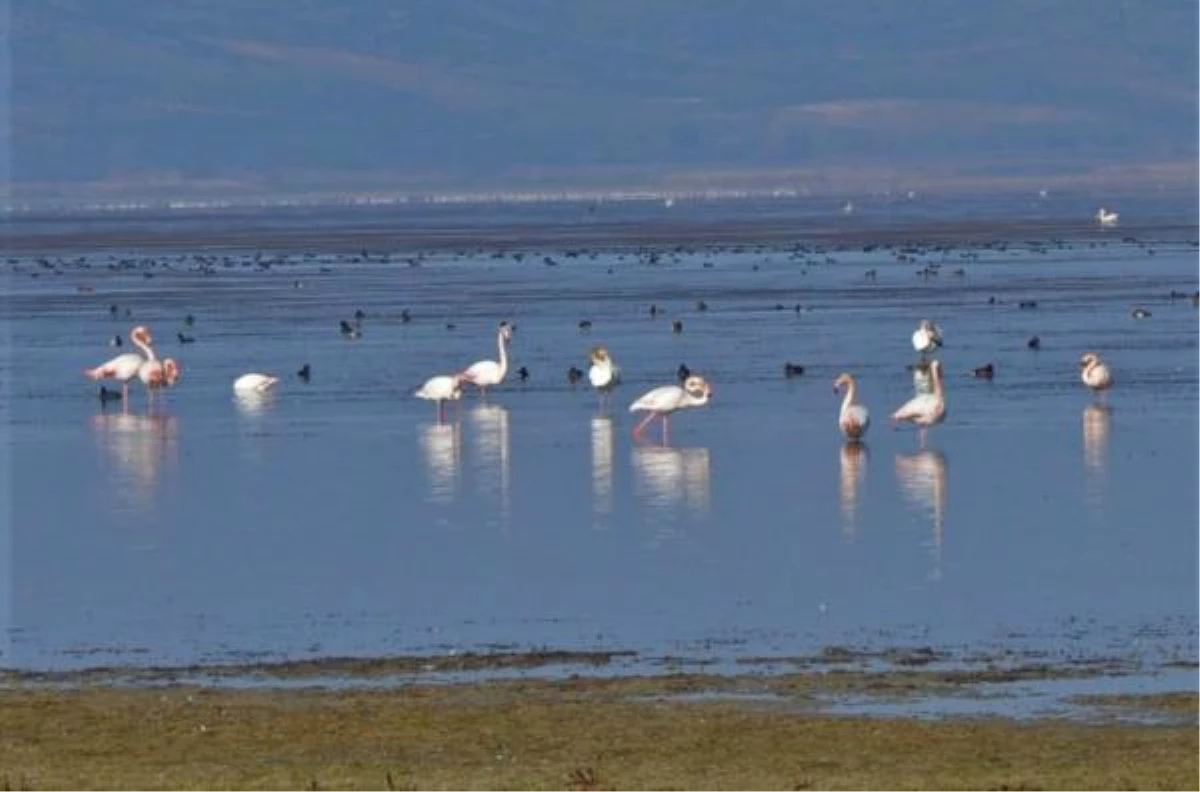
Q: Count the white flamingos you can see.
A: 11